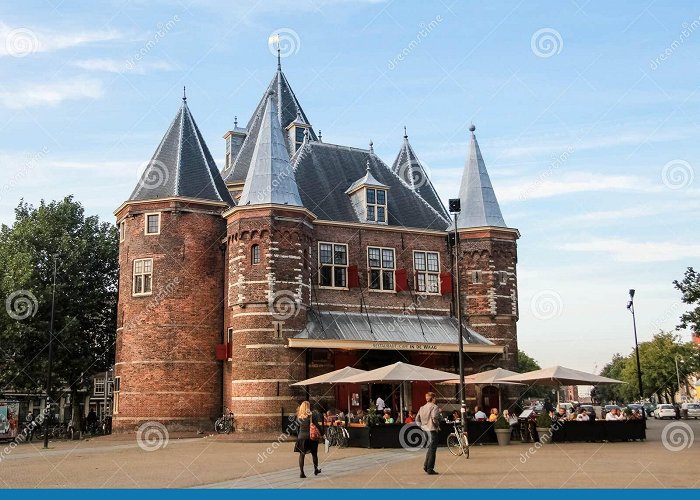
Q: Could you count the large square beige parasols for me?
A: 4